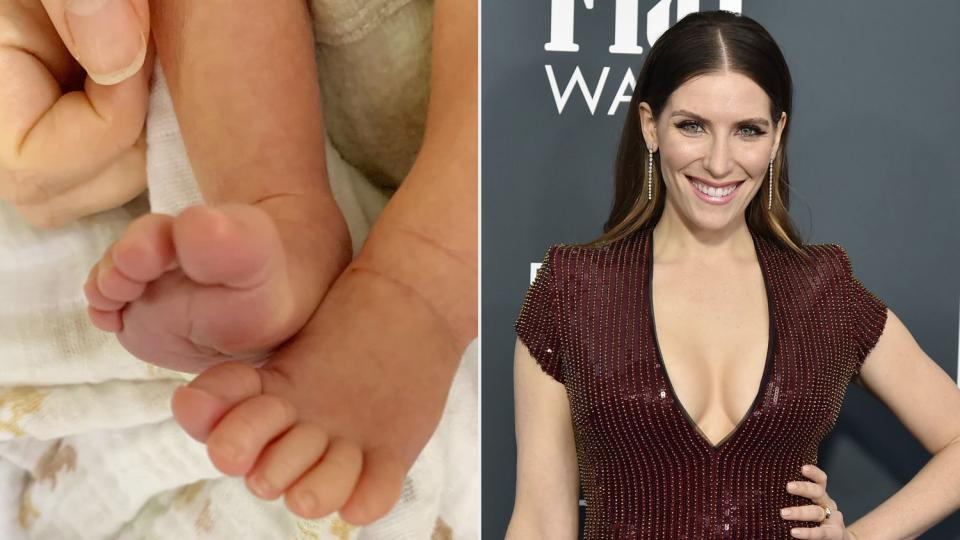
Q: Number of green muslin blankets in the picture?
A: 0